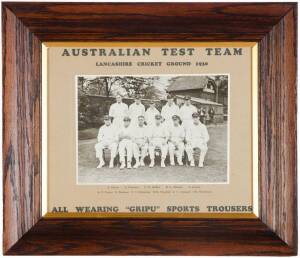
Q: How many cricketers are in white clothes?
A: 11